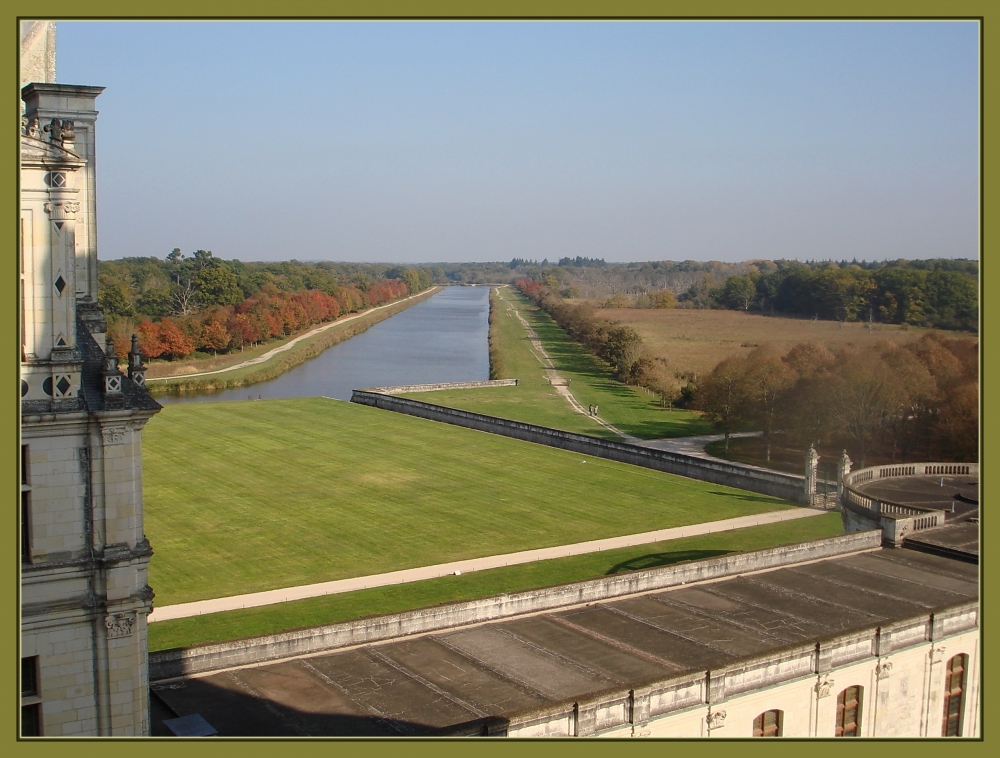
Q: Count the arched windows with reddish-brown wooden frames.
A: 3